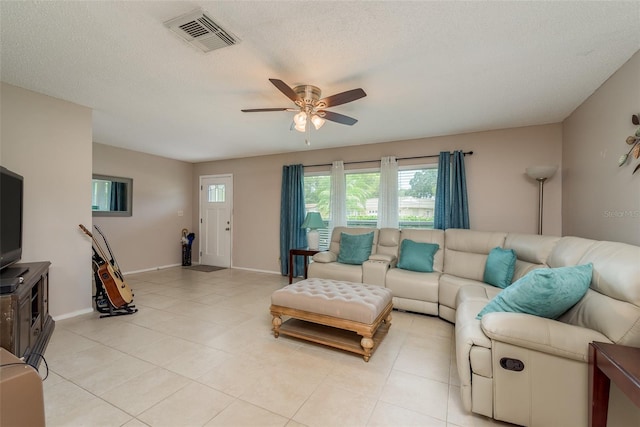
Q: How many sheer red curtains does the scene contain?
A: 0